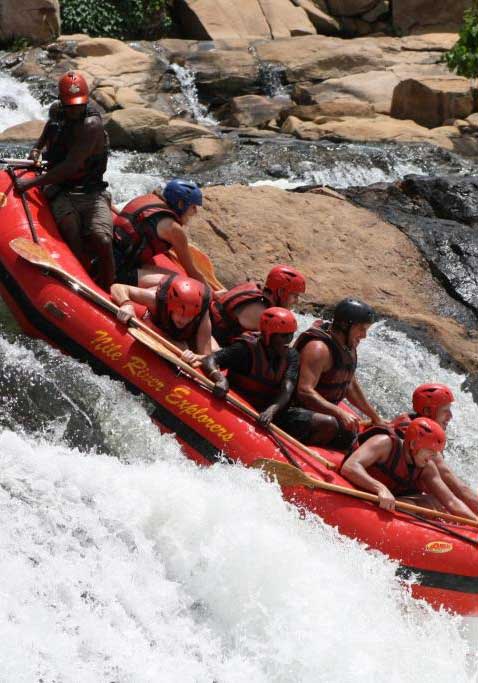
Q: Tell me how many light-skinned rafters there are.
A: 6